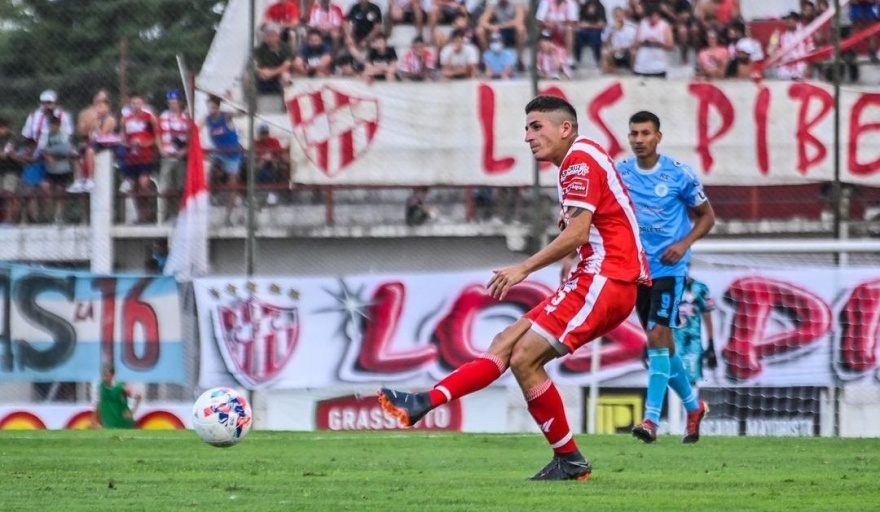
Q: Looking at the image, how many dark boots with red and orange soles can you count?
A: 2